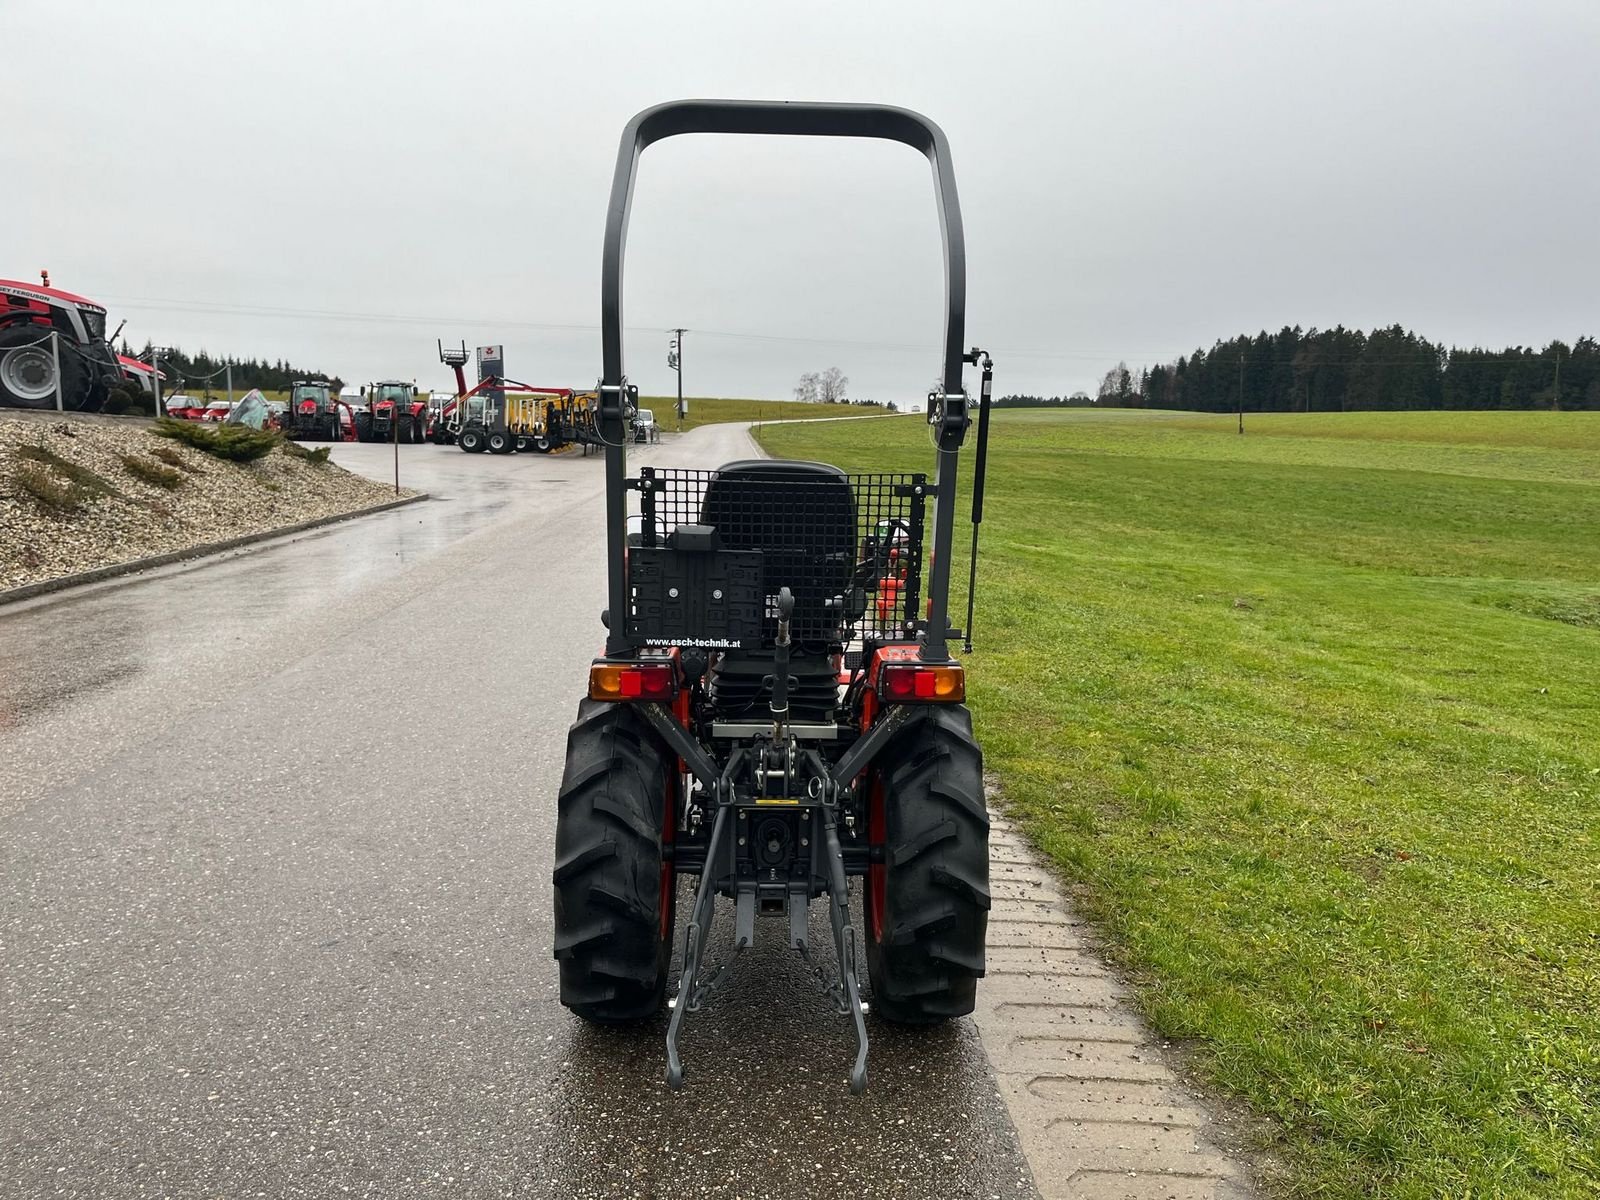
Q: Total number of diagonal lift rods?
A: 2